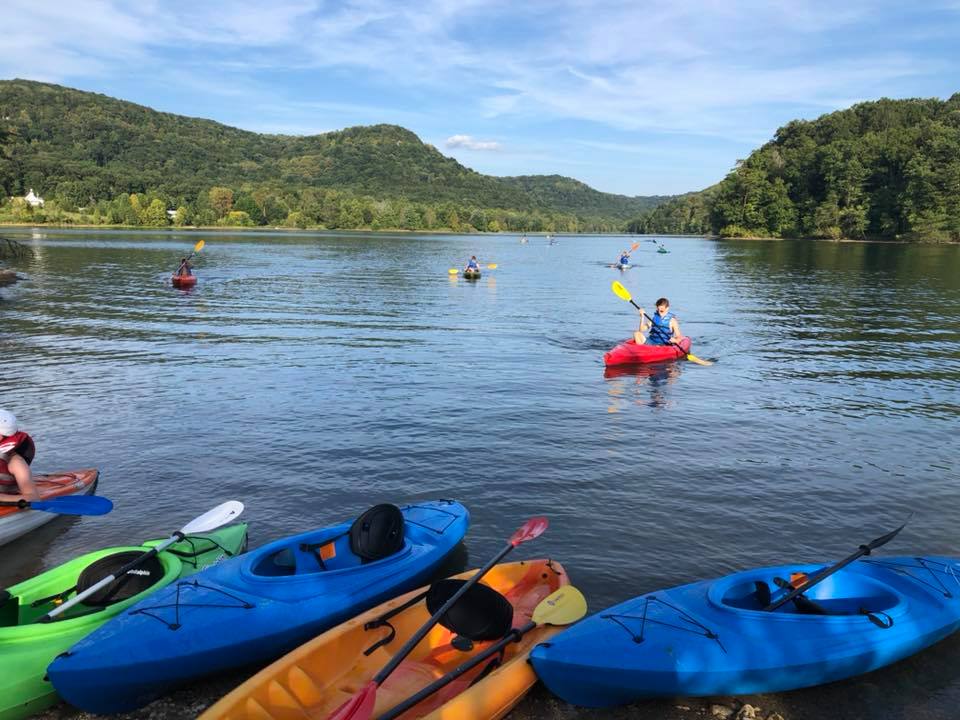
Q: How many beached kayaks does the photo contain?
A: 4